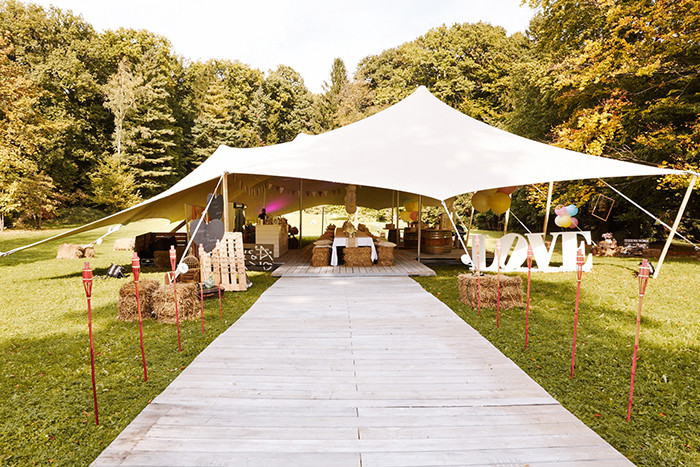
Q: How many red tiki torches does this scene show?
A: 10